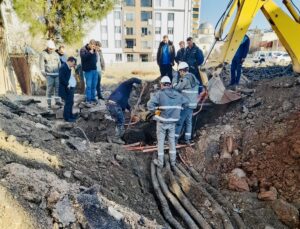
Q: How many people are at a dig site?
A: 12